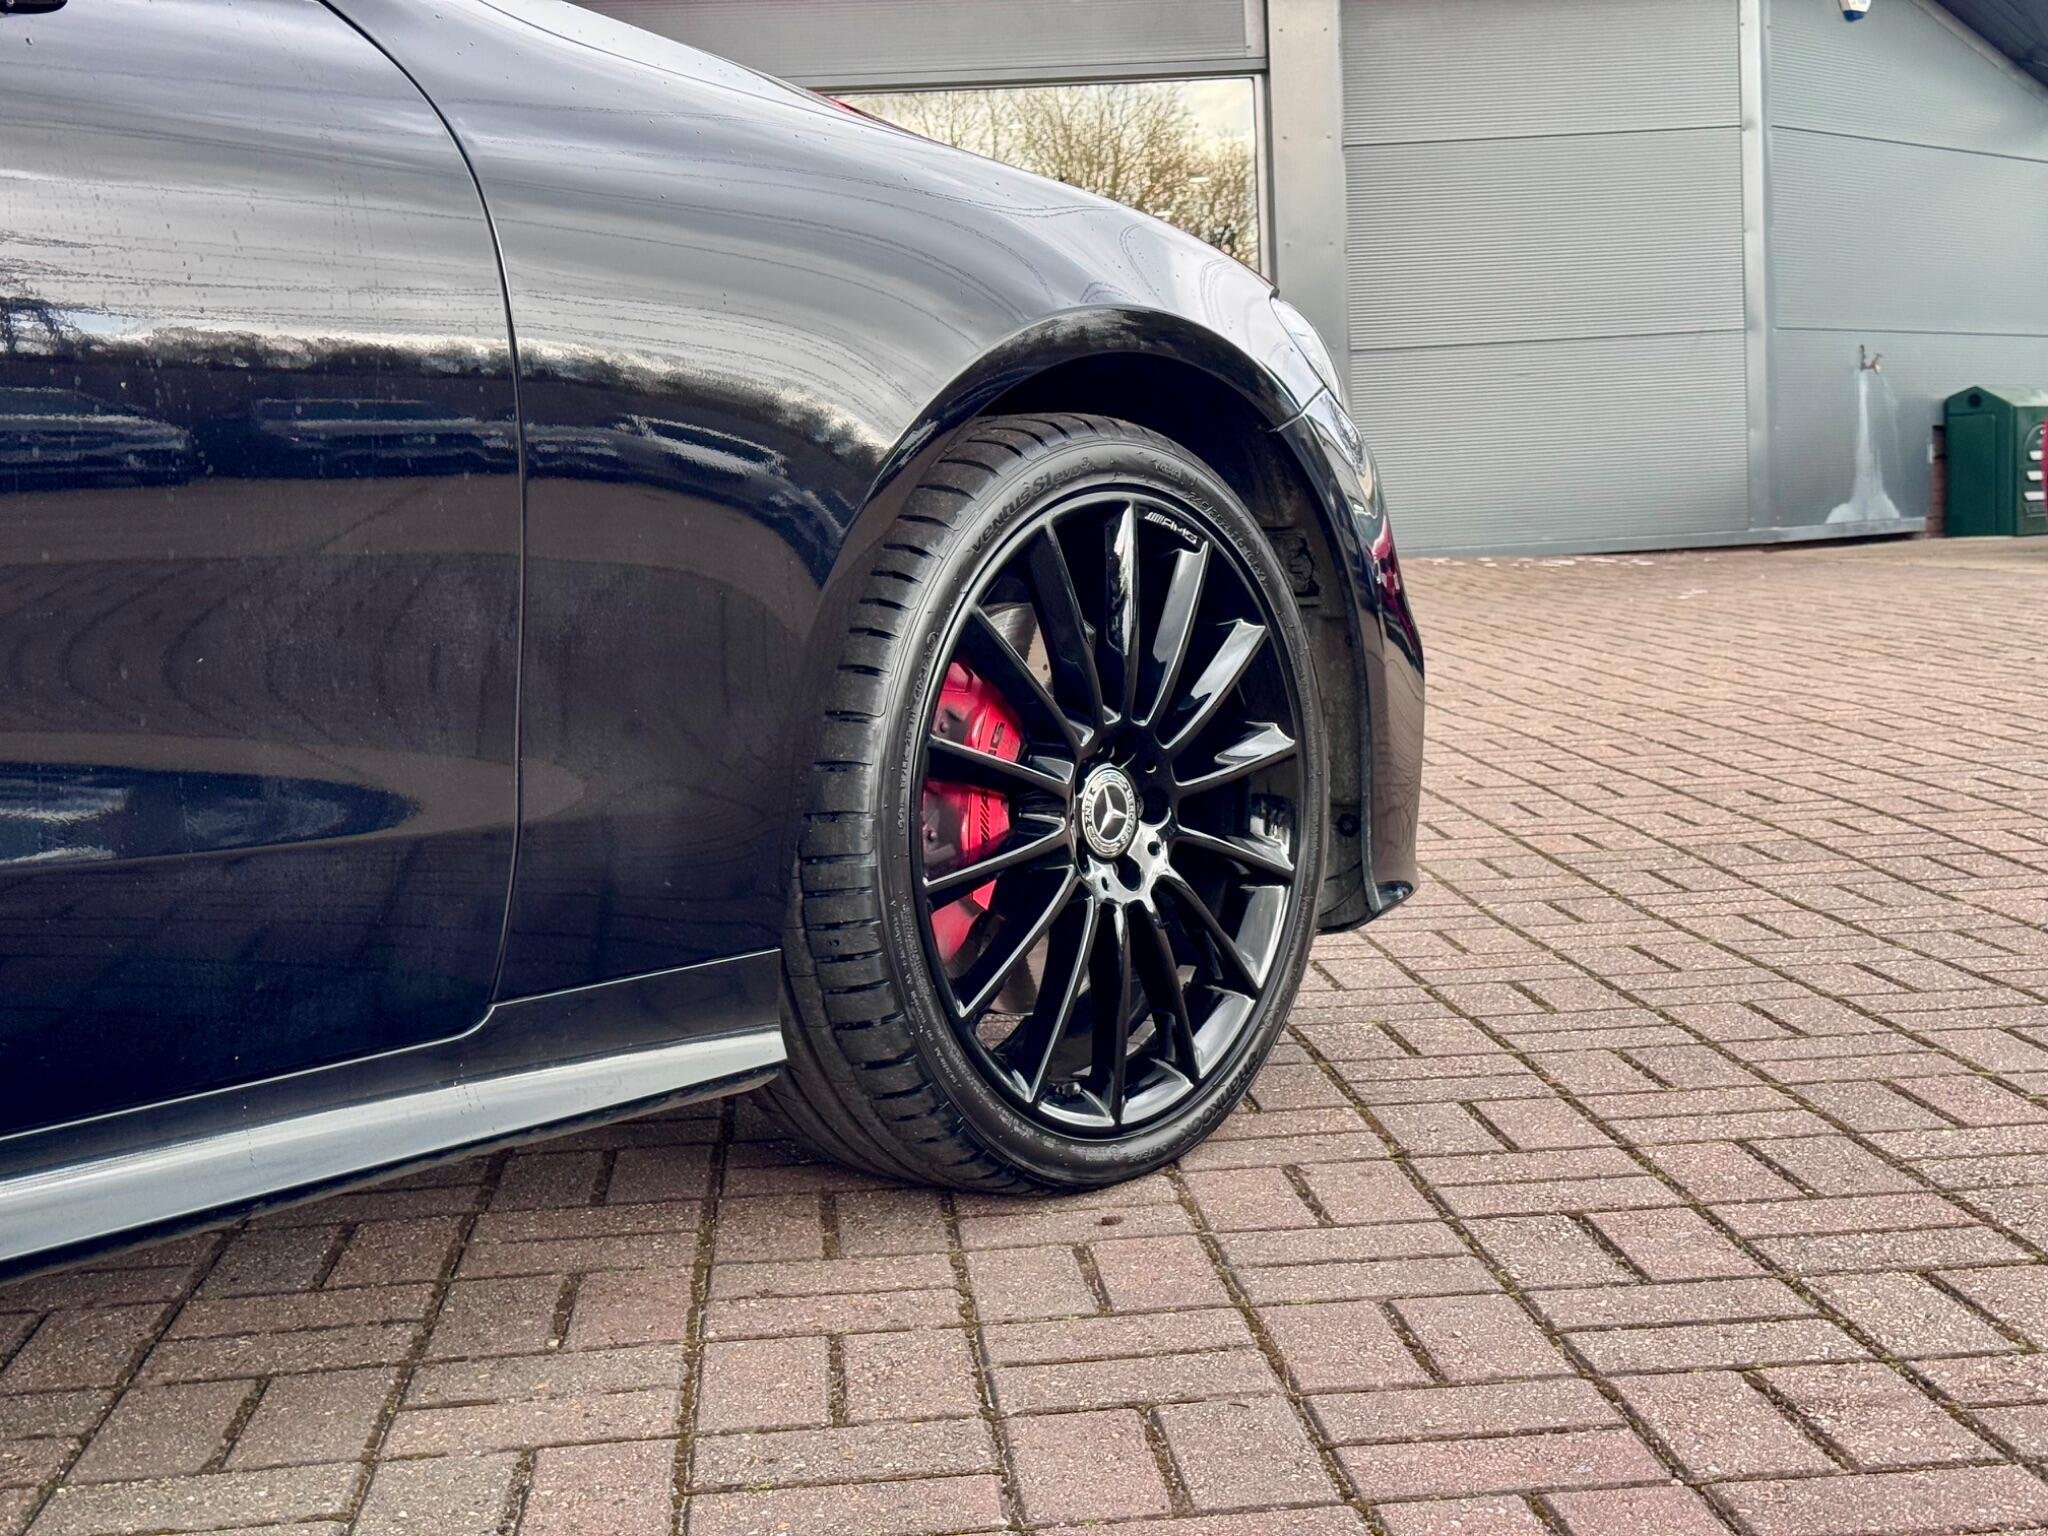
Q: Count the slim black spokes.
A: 14